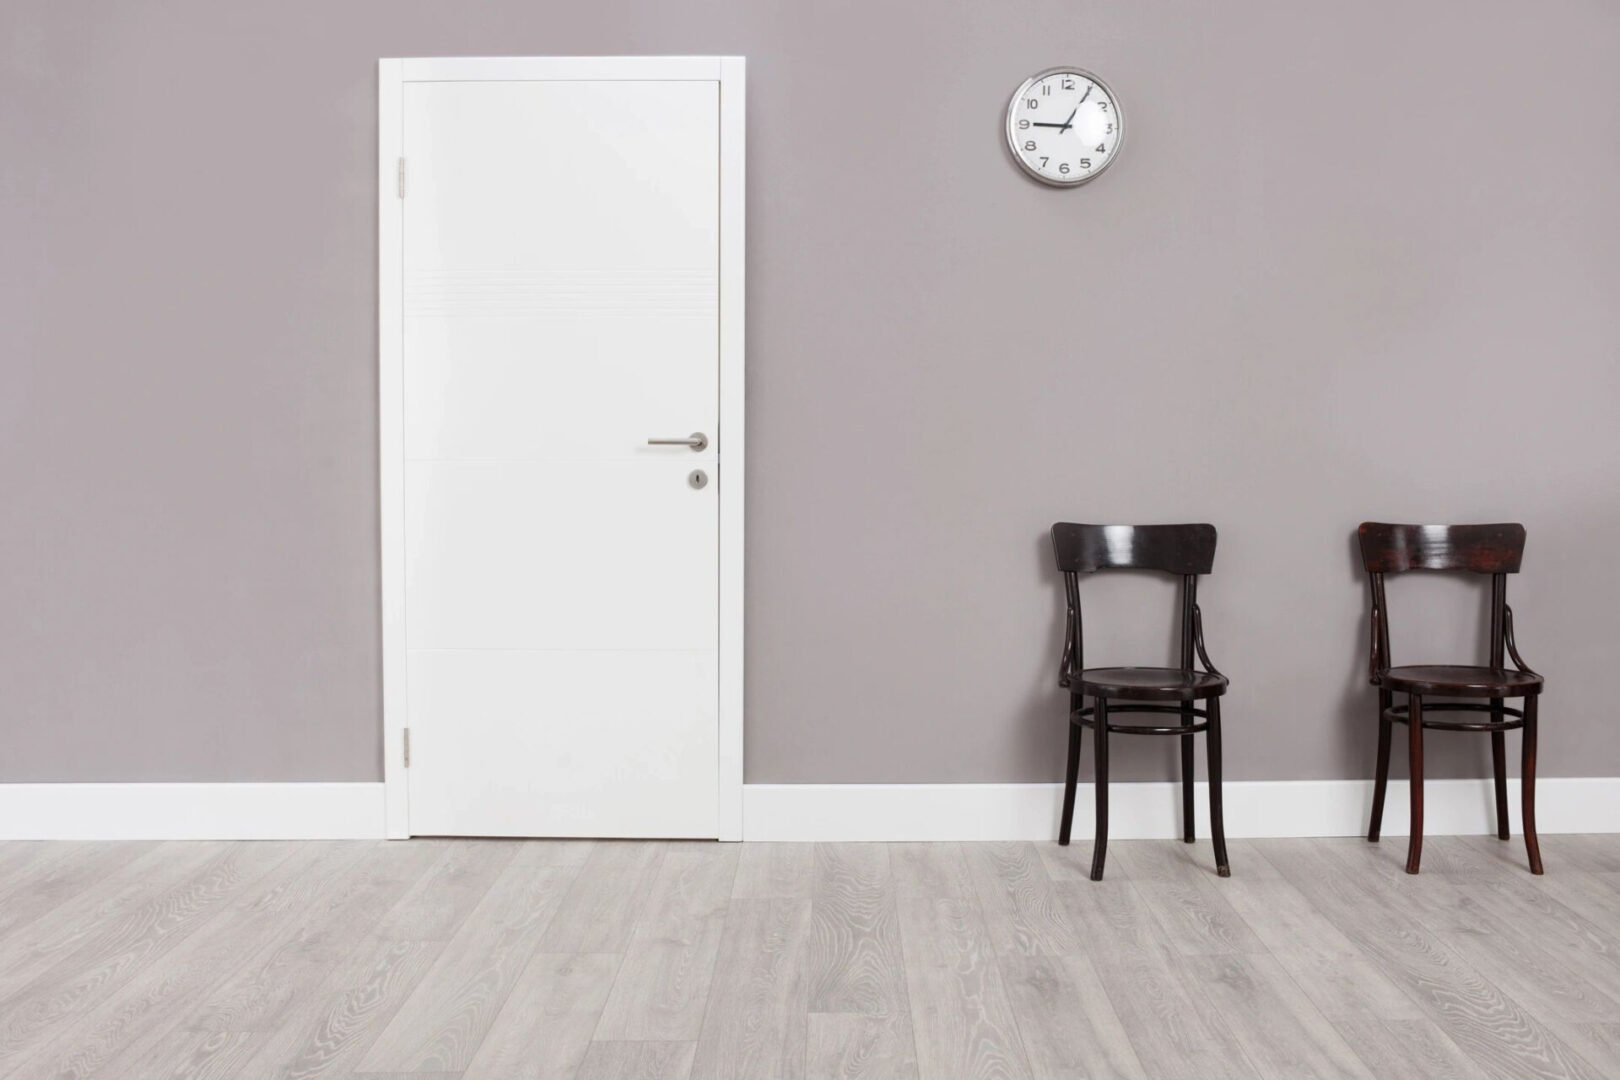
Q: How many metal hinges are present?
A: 2